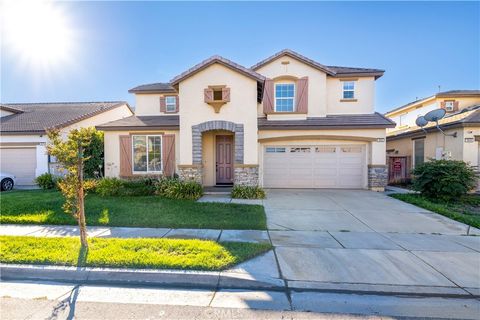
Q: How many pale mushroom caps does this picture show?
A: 0